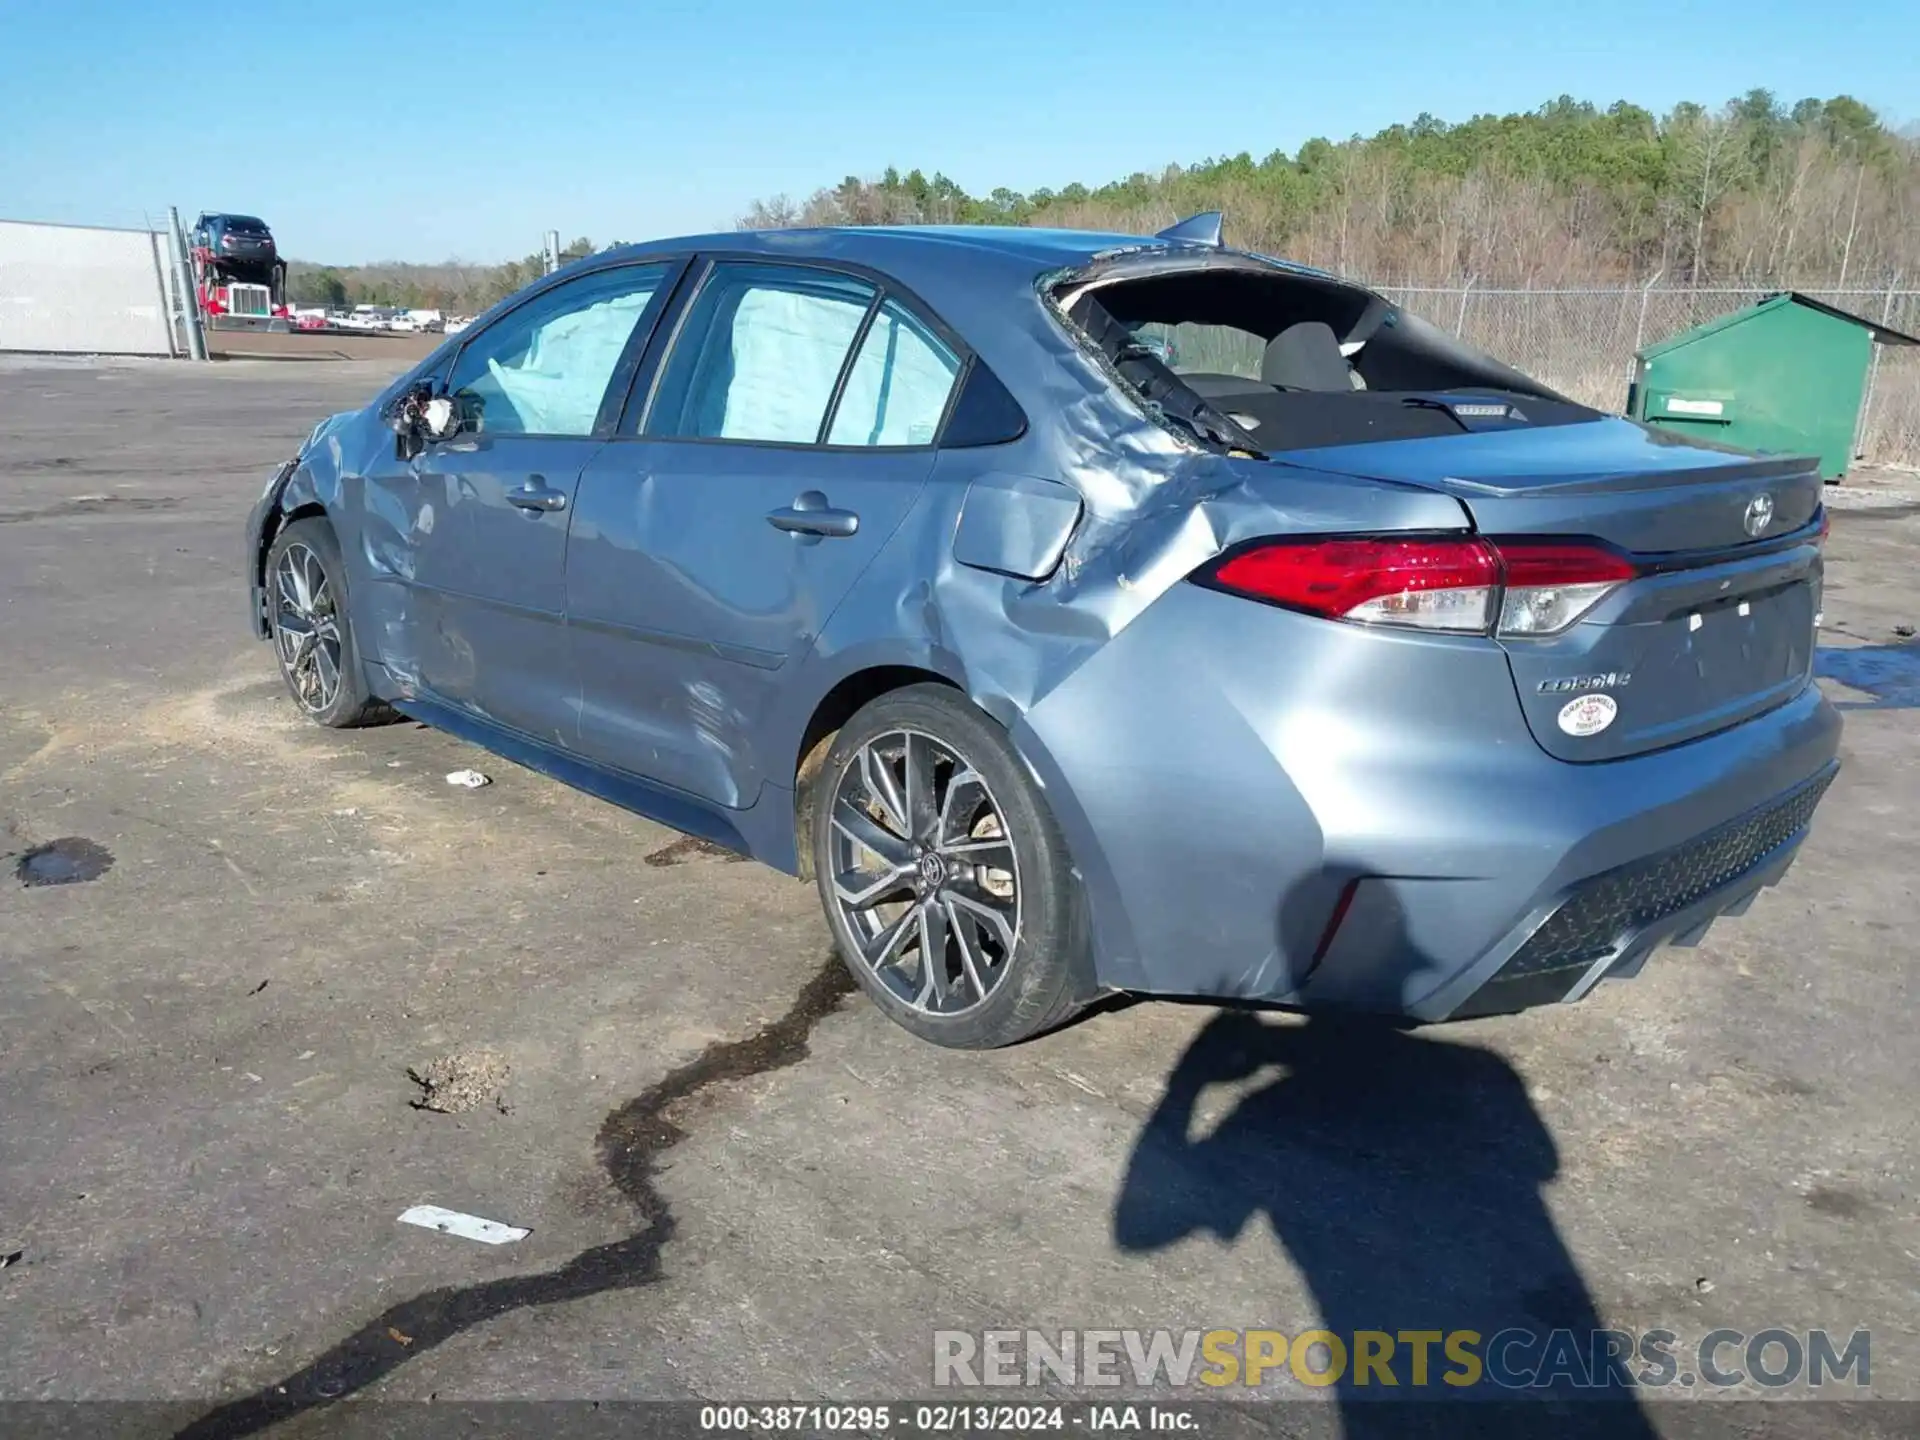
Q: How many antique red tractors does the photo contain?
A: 0